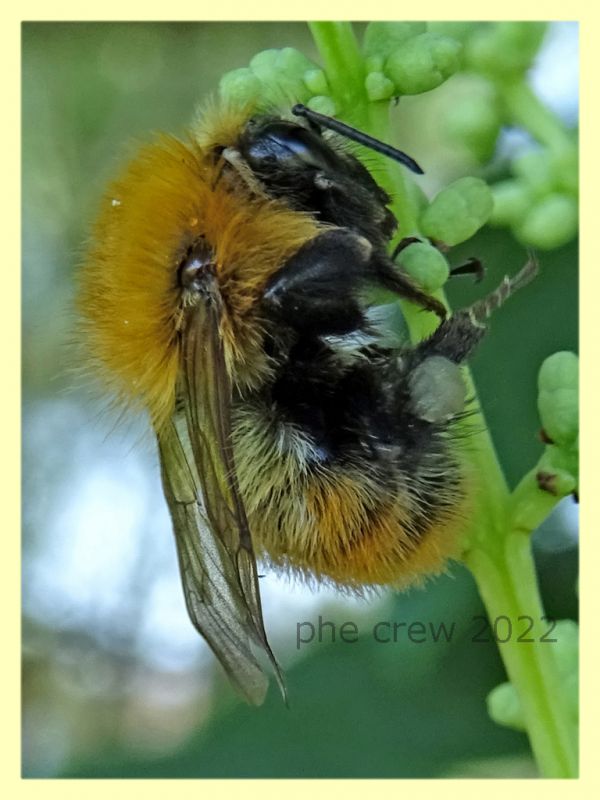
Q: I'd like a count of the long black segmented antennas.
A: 1